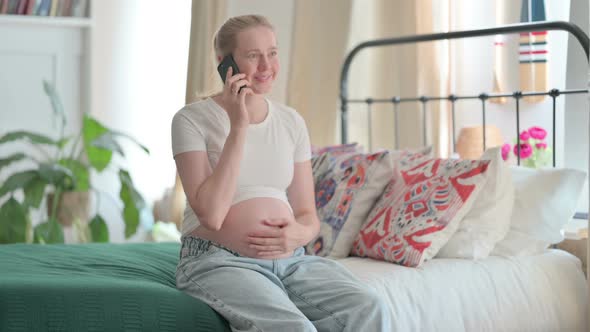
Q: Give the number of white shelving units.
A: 1